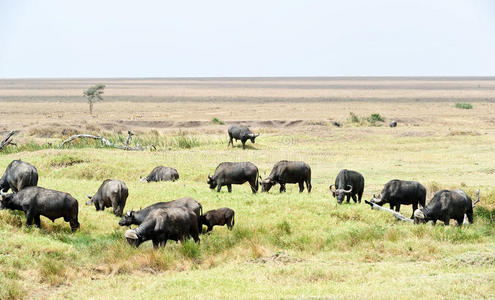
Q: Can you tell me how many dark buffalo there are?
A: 13